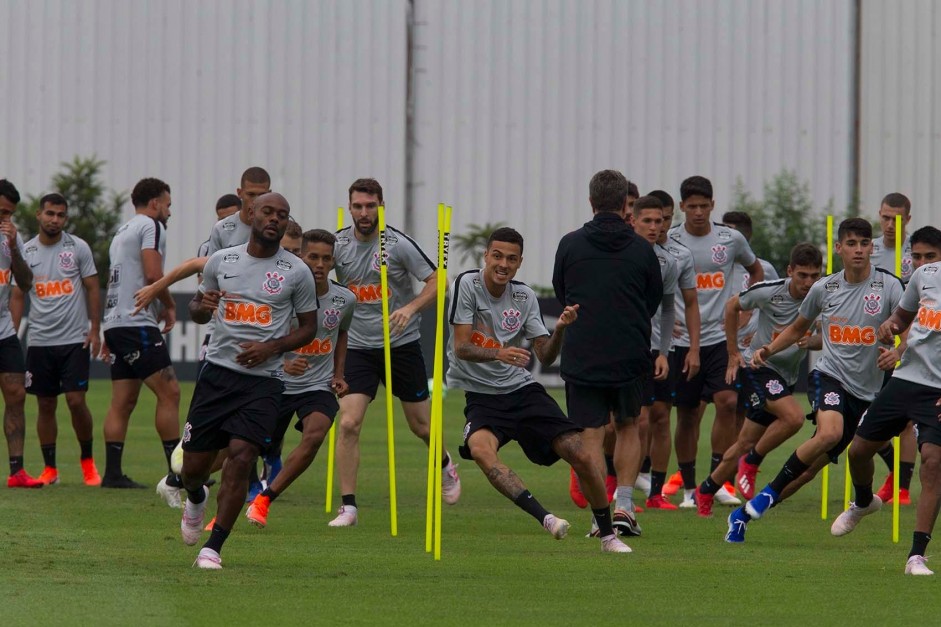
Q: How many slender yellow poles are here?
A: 7